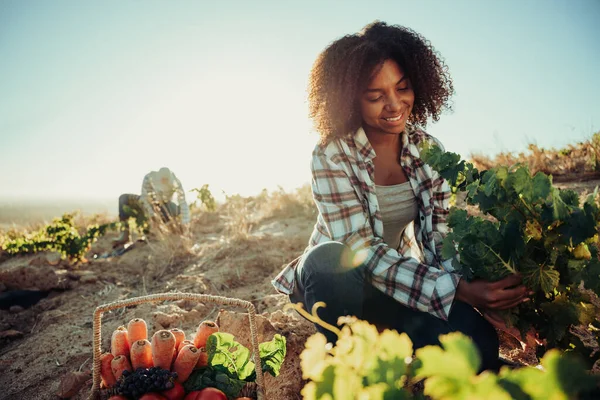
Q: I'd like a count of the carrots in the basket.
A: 11